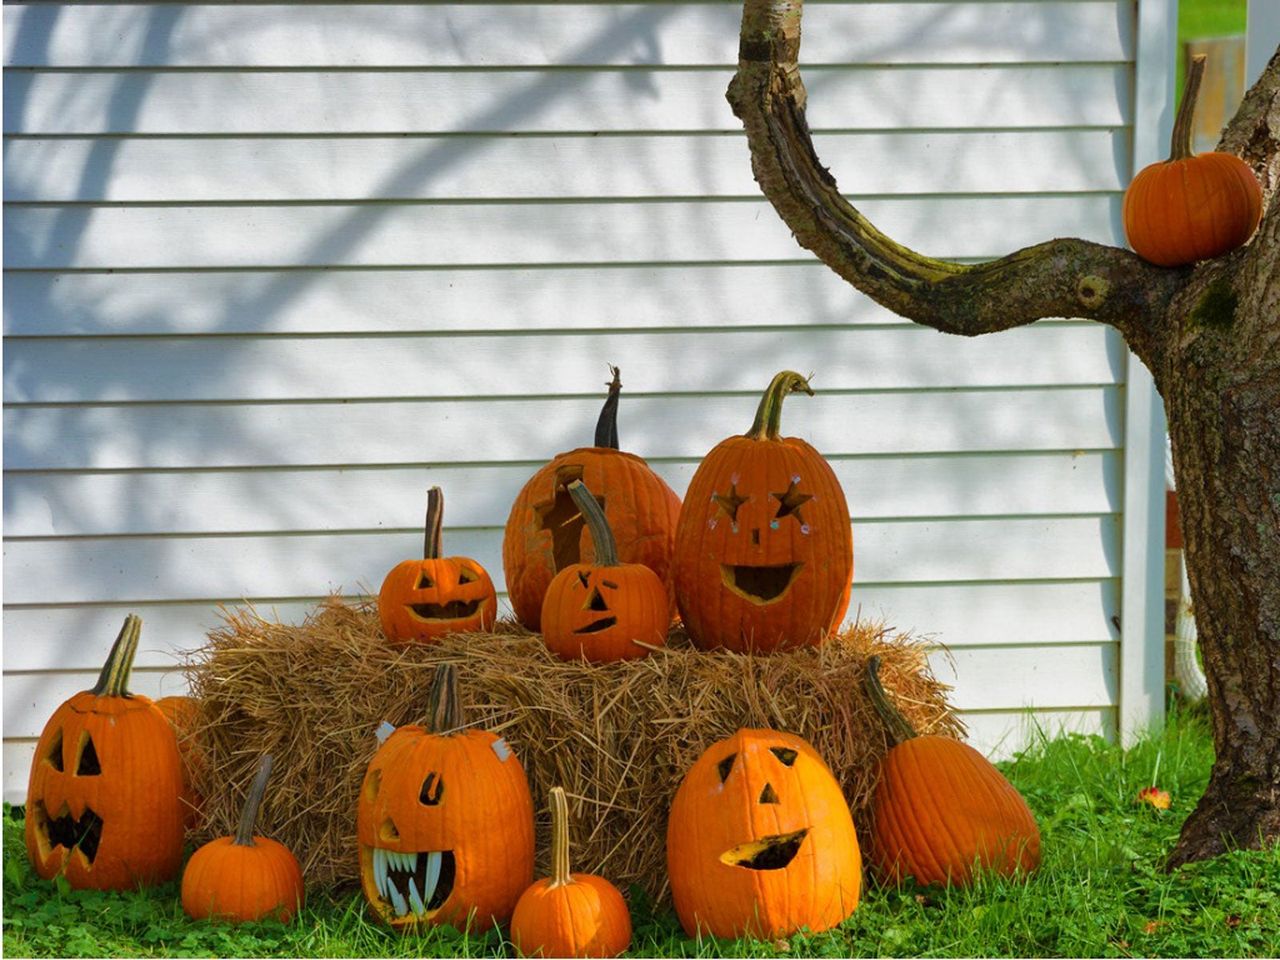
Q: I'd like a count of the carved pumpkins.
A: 7